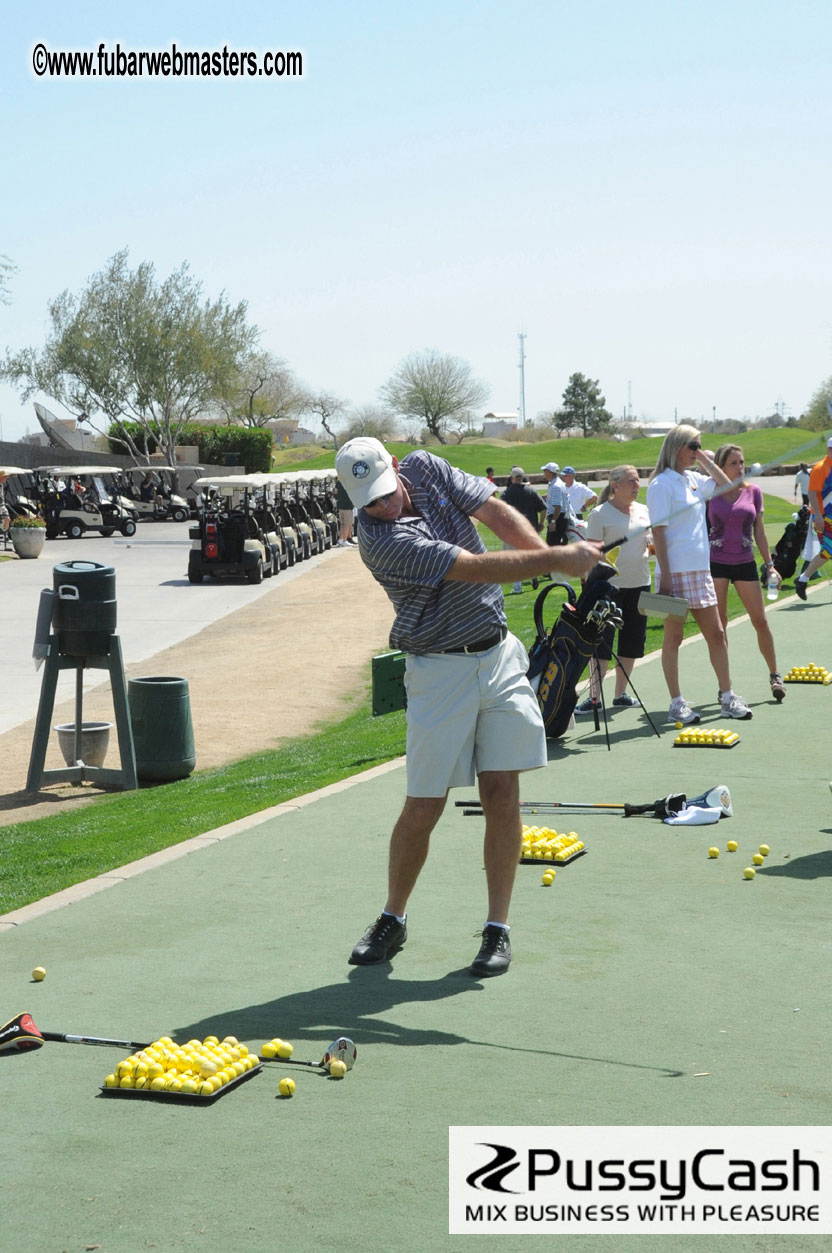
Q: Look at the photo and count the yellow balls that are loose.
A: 14